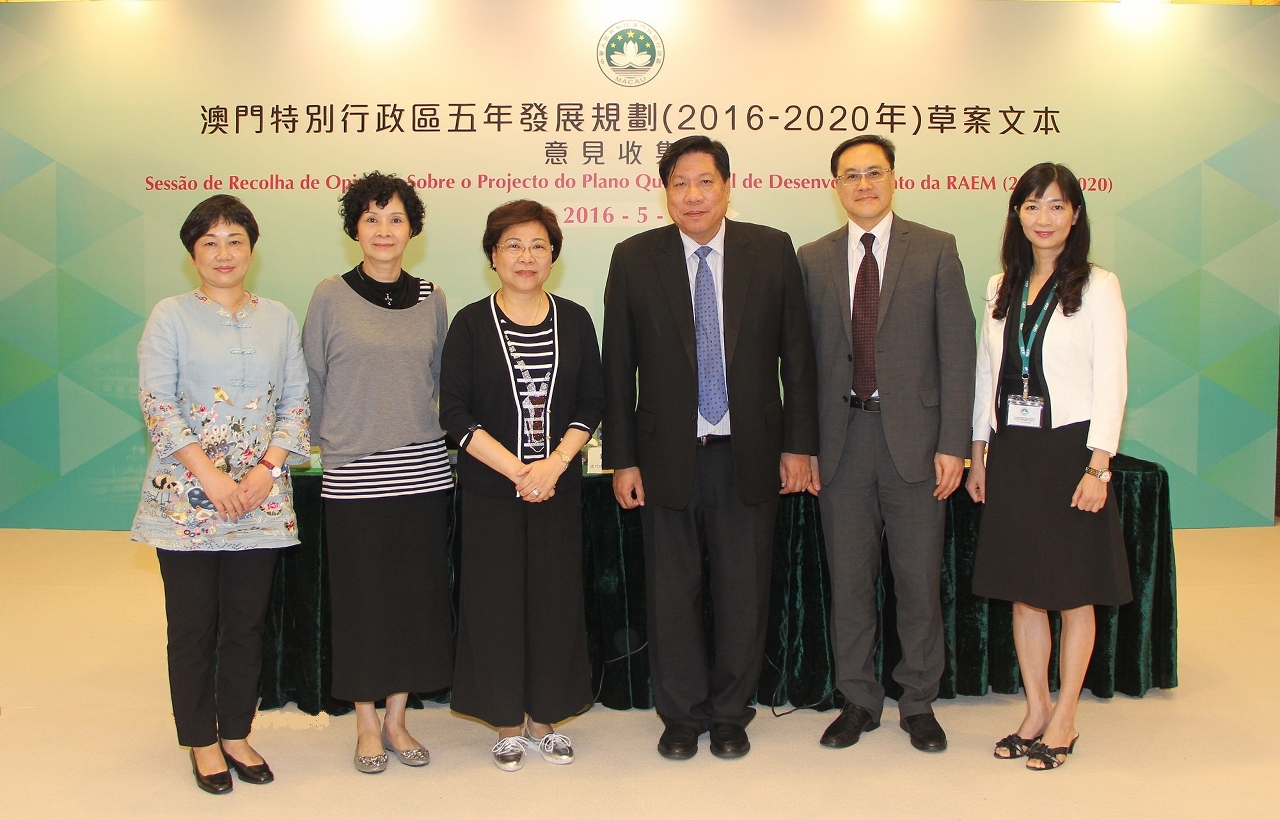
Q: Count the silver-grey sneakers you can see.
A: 2